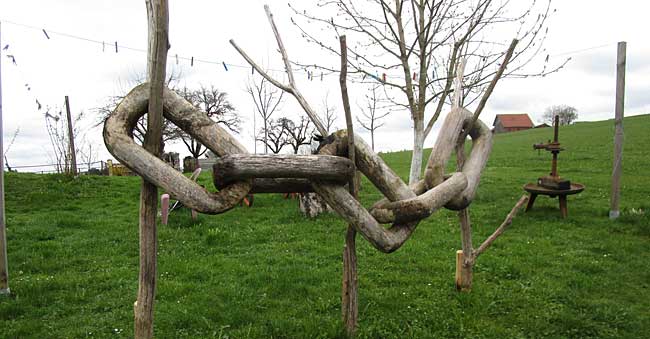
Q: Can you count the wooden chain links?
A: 5